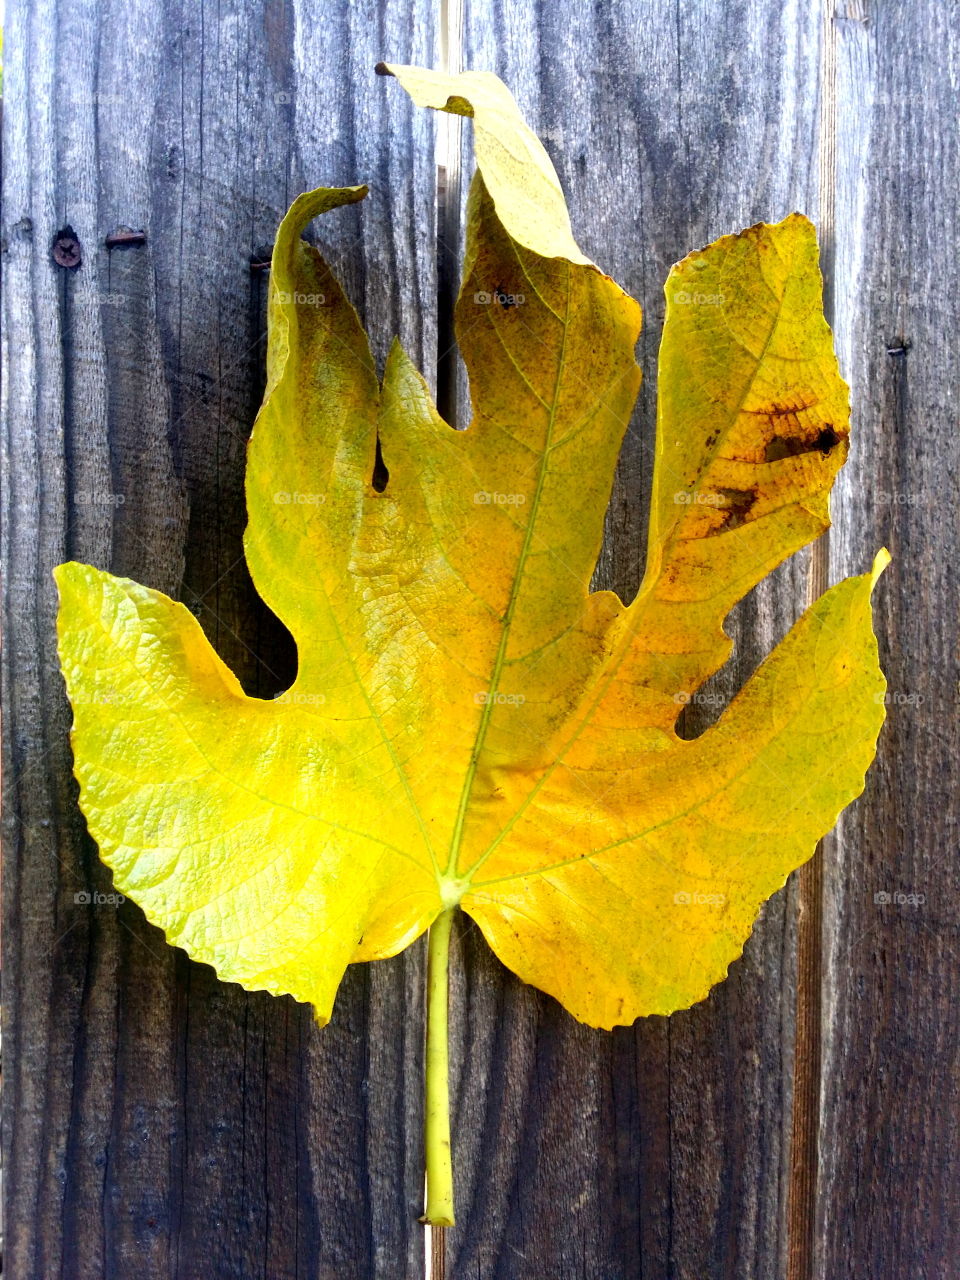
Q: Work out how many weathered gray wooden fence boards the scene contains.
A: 3